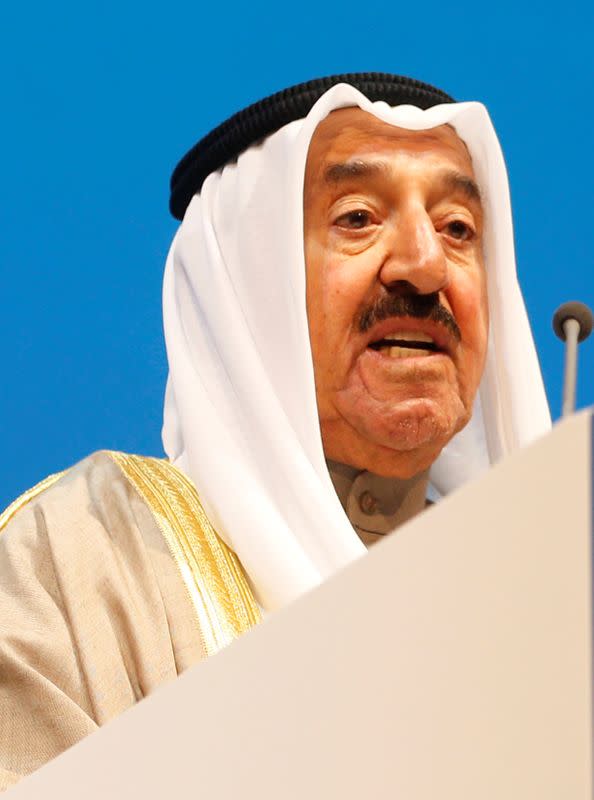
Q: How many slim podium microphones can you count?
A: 1